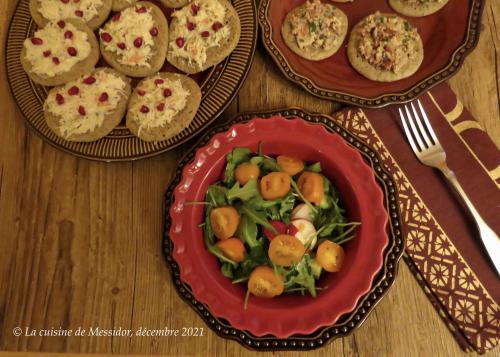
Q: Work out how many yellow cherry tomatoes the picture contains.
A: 9